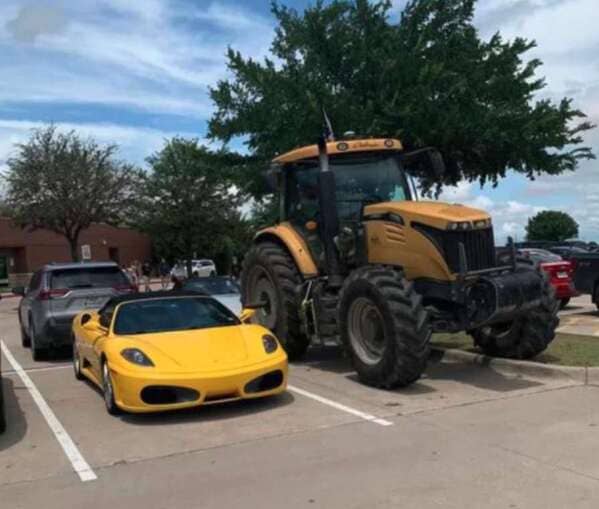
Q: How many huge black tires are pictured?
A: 3